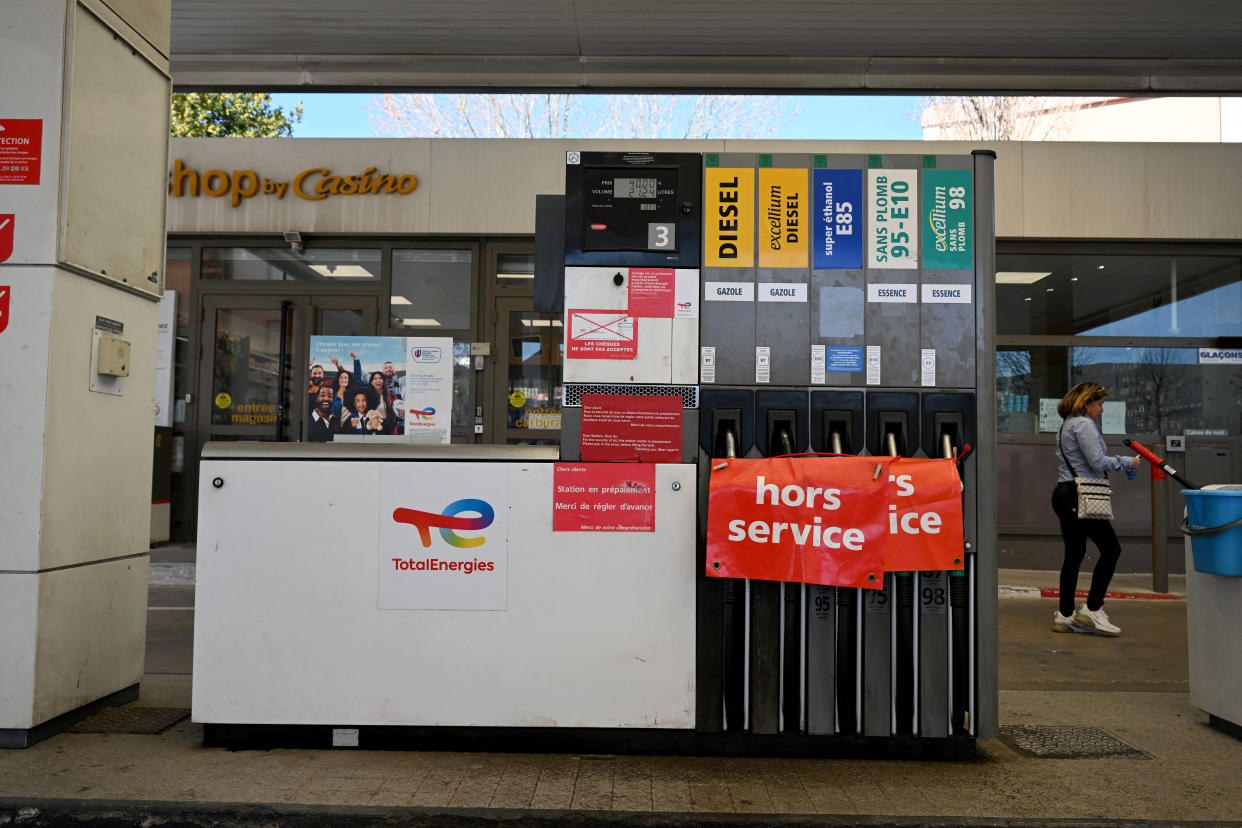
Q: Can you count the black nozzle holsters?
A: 5